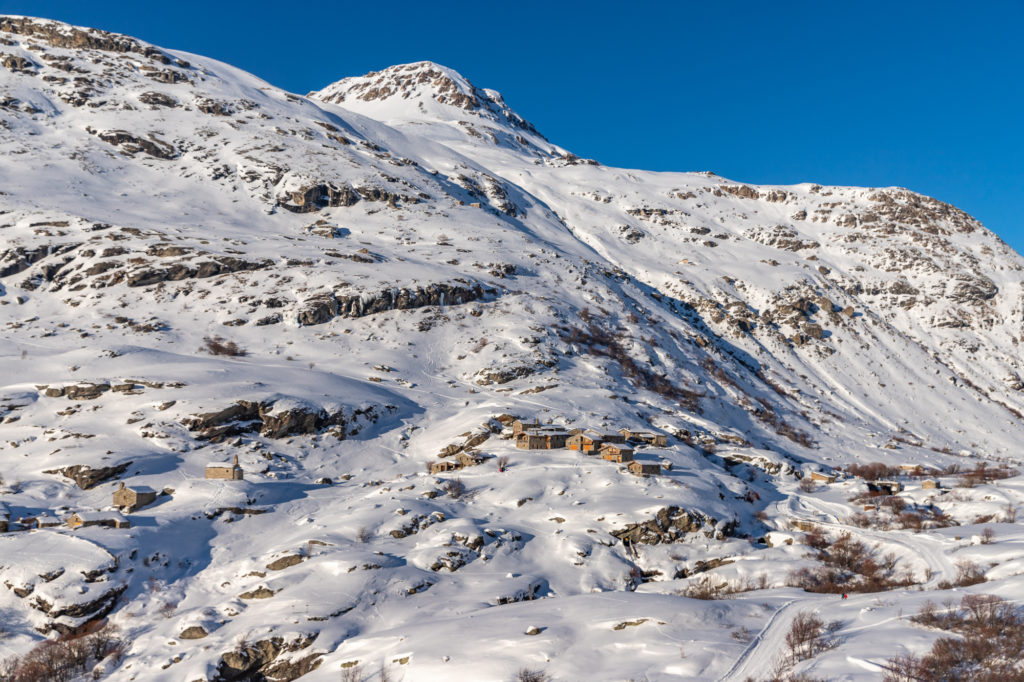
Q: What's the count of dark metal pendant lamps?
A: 0